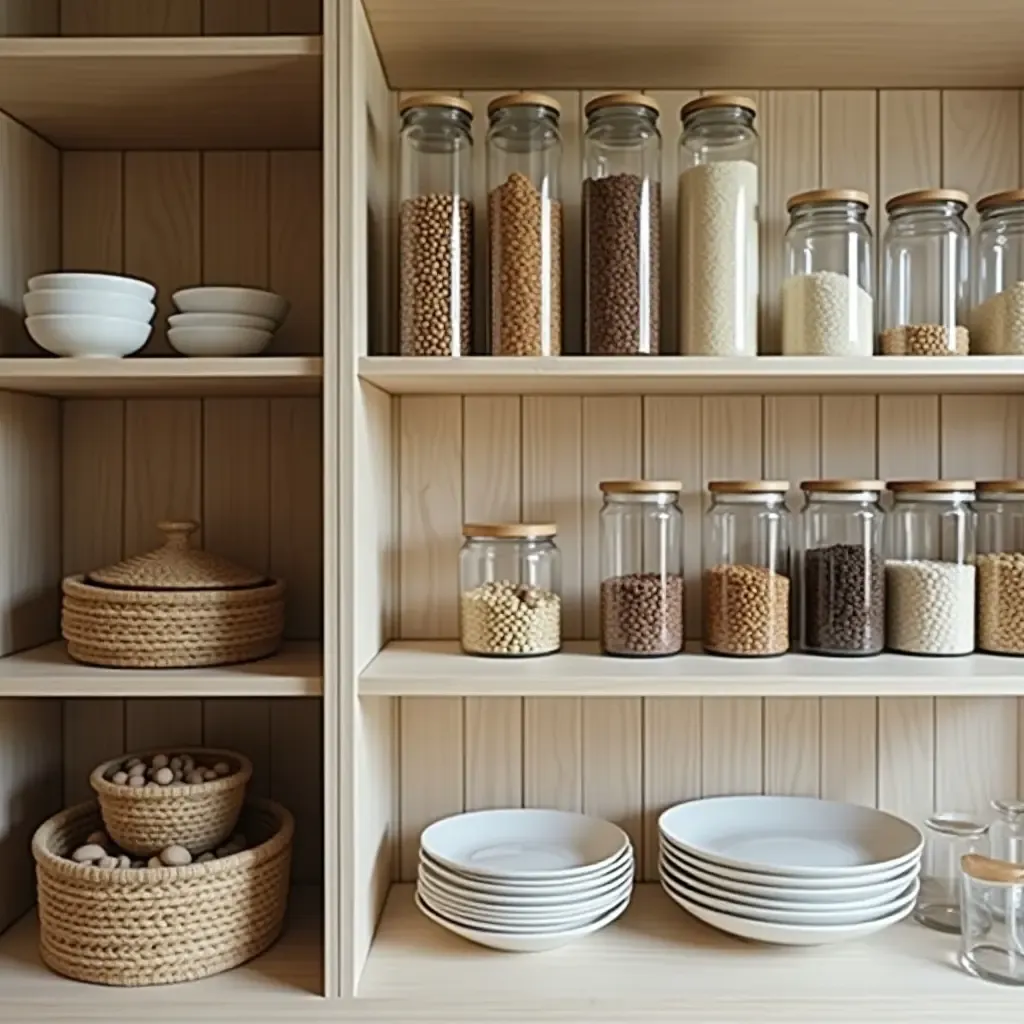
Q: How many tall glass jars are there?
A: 4